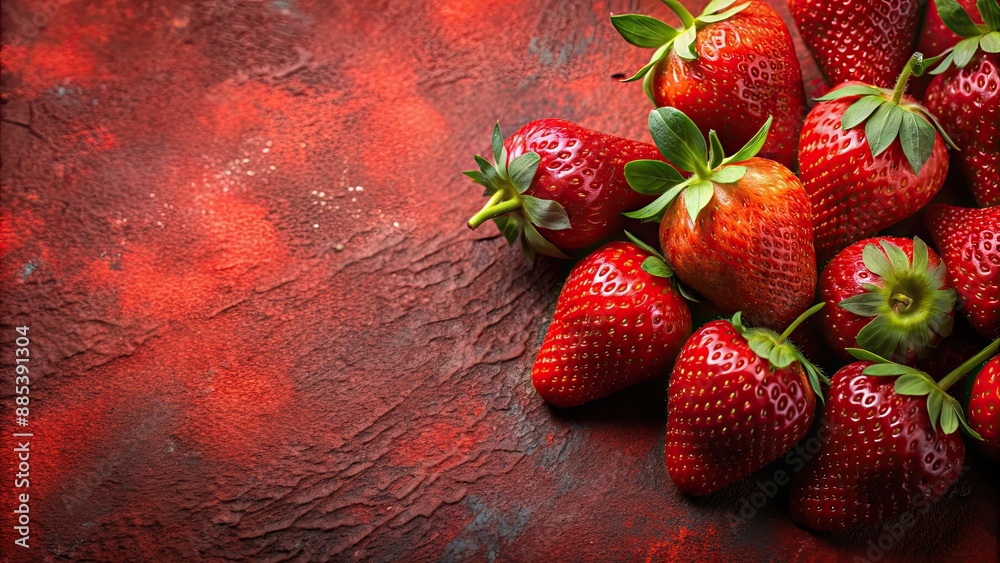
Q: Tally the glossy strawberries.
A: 13